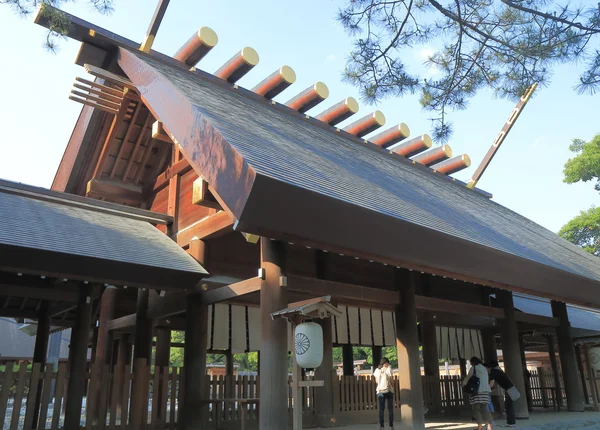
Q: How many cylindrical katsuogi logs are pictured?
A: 10